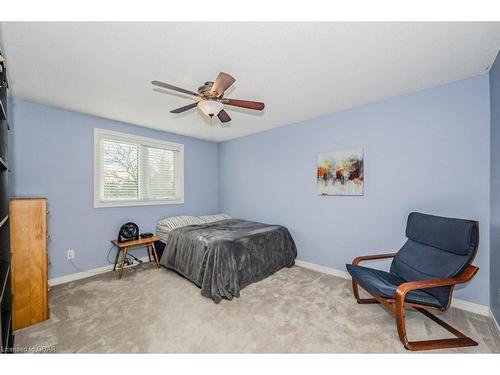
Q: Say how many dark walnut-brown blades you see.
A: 5